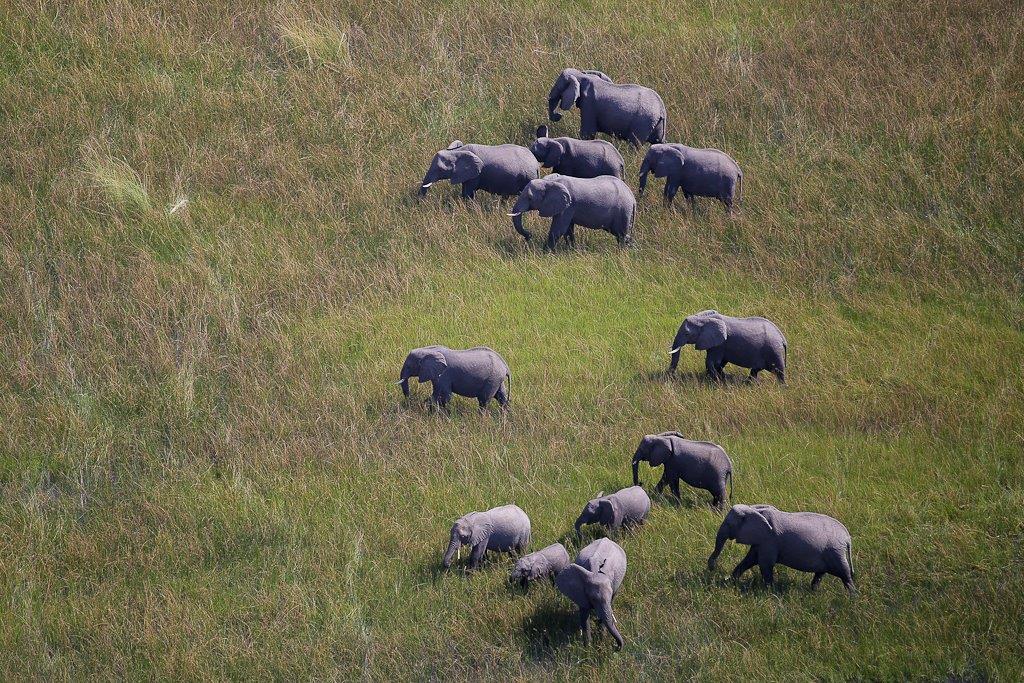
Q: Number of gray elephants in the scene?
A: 13